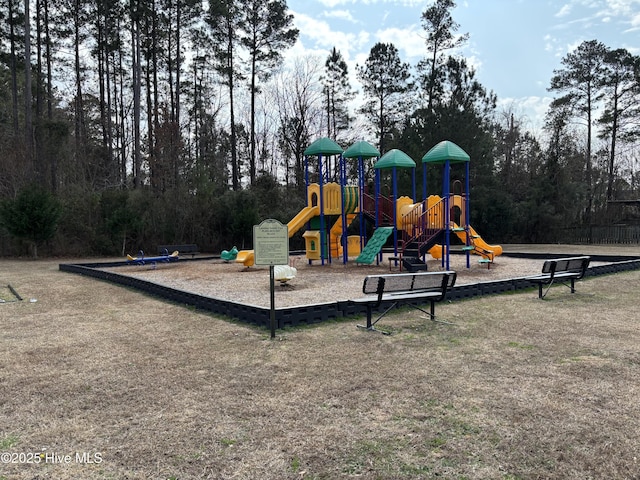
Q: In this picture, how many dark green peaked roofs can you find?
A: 4